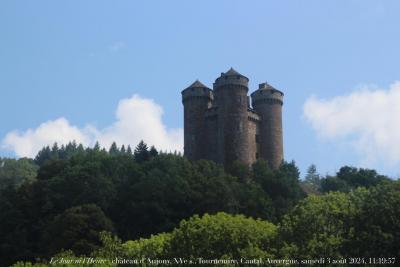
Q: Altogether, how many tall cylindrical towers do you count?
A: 3